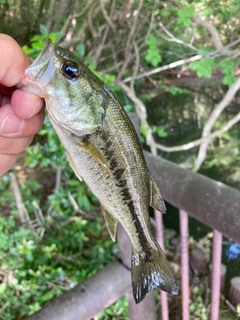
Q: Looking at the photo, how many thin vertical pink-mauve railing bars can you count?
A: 3